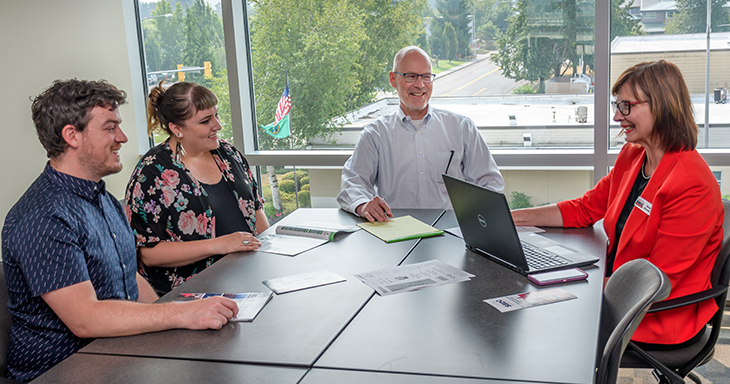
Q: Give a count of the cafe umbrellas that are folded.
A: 0